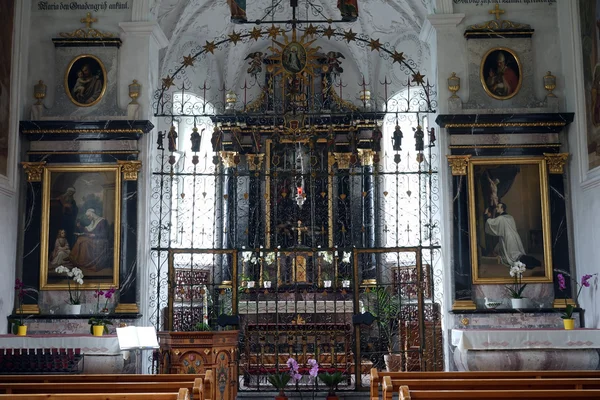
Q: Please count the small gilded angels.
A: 2